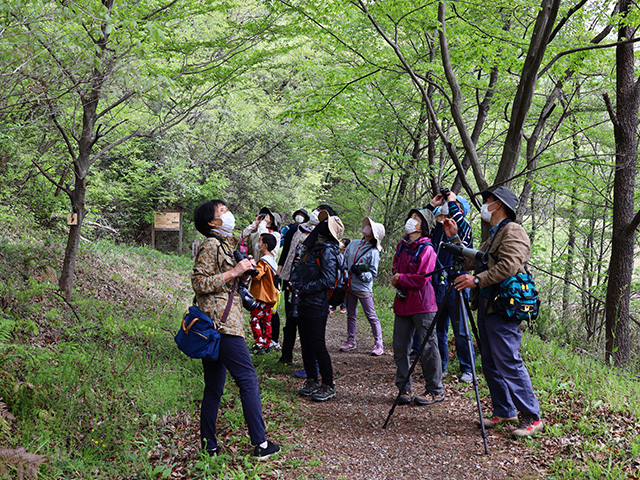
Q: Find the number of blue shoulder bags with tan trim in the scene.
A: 1